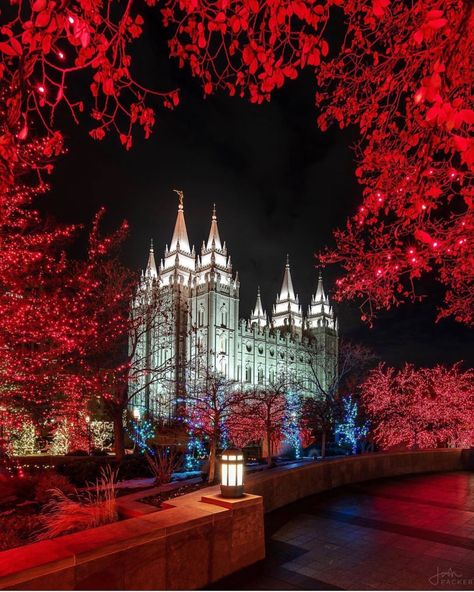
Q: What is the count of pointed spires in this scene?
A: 6